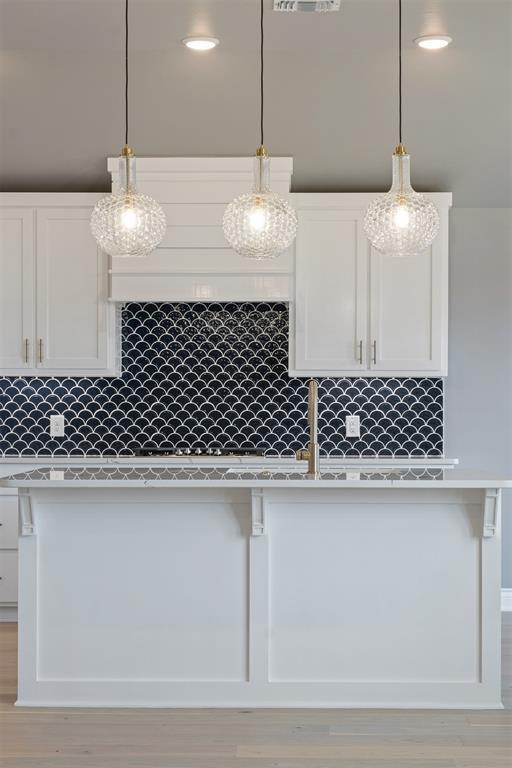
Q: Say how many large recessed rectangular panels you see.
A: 2